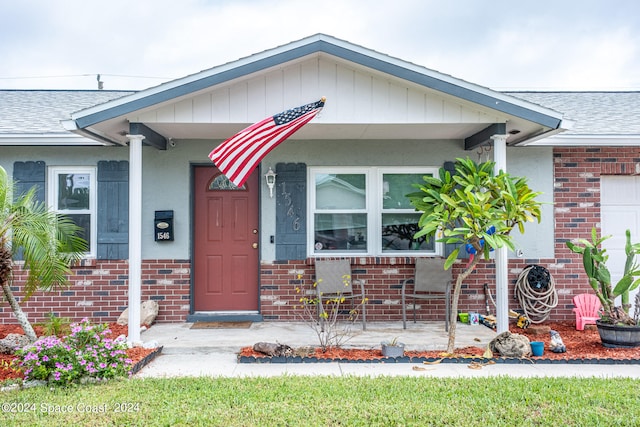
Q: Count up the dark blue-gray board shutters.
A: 4